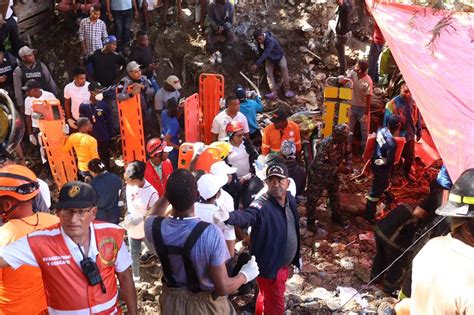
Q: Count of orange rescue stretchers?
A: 5